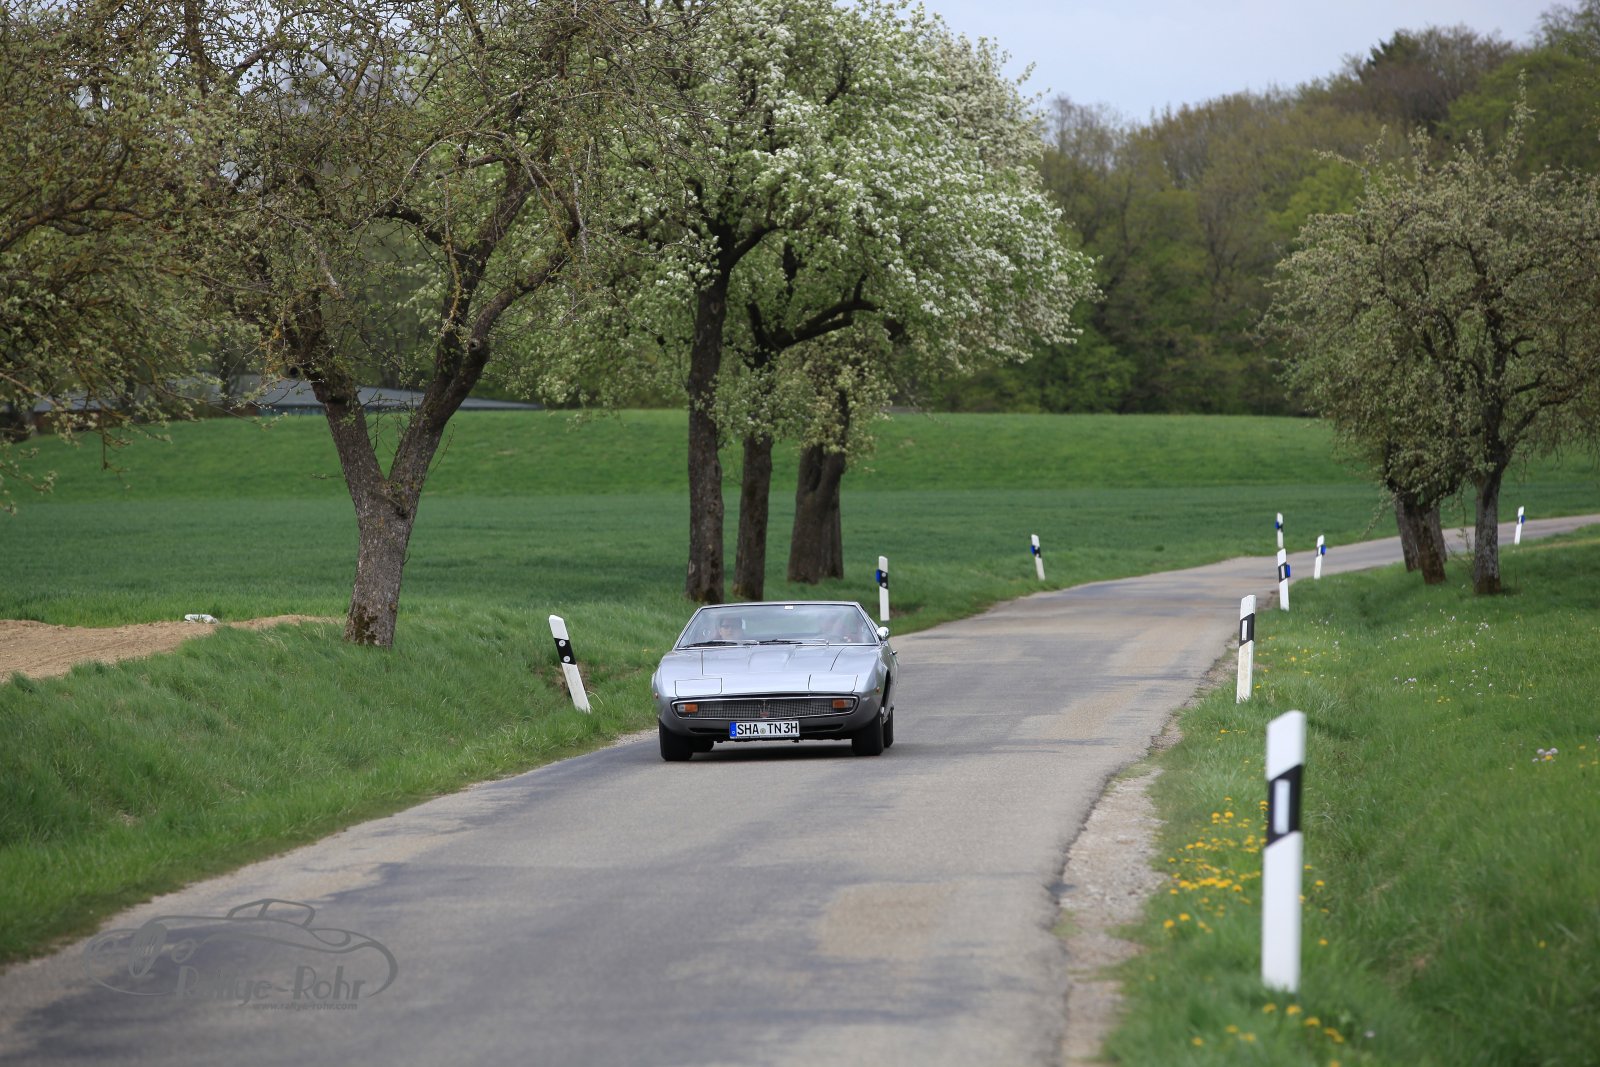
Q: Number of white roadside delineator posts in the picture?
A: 9